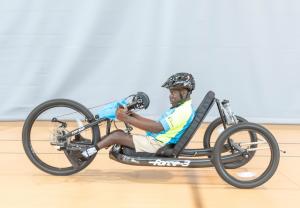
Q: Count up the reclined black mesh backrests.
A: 1